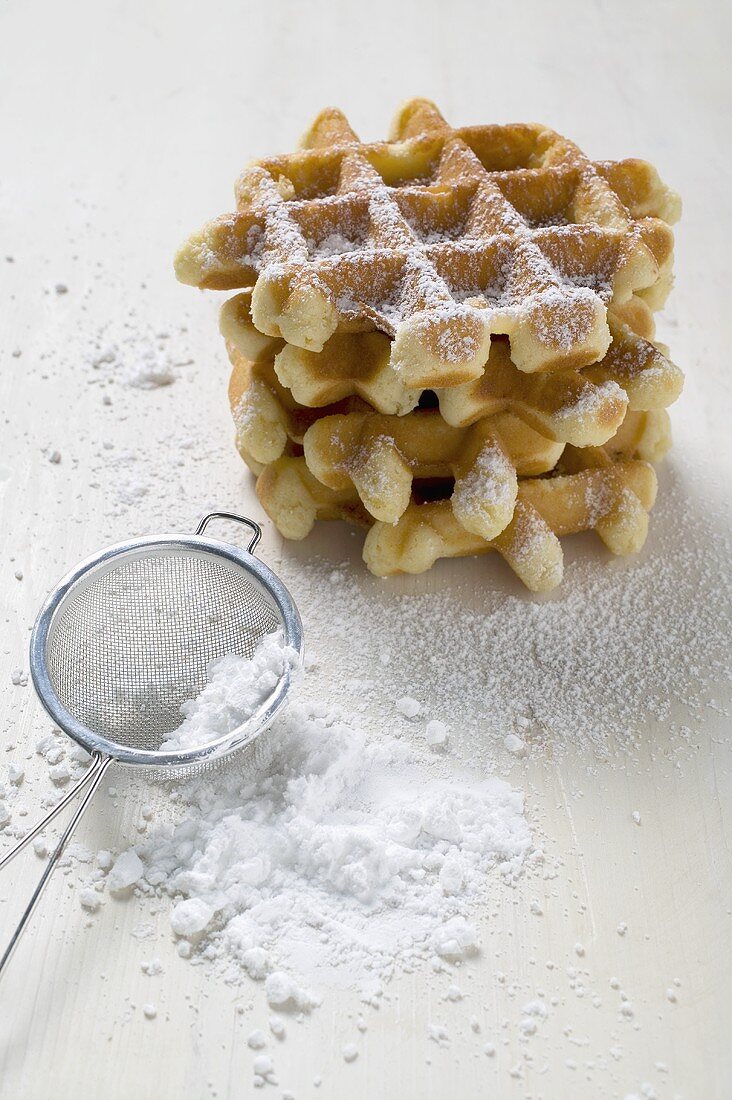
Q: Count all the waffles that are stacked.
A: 4